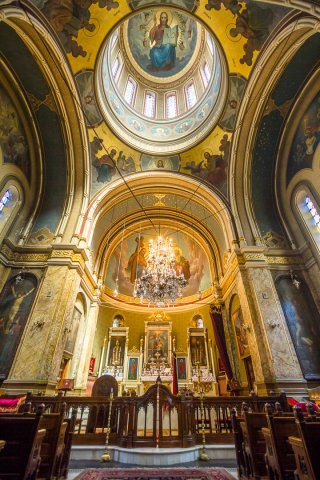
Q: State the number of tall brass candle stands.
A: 2